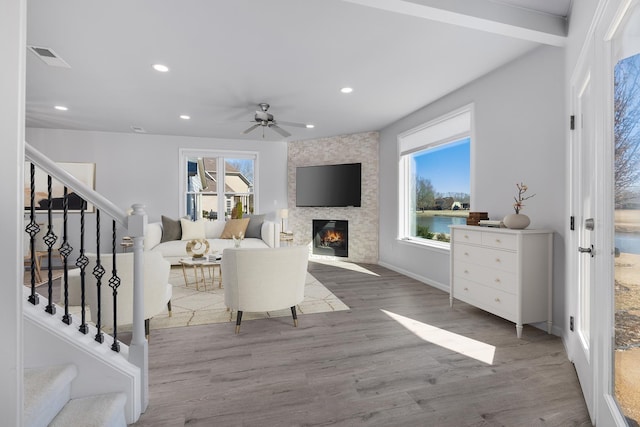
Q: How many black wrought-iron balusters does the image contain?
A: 6